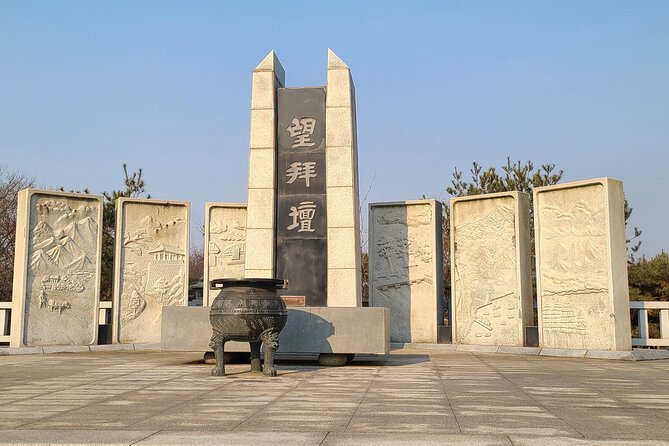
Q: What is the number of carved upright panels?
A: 6